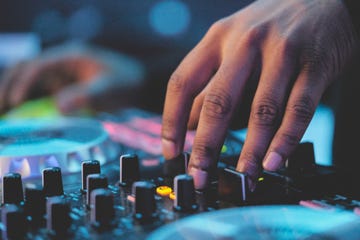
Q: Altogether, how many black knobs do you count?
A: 11